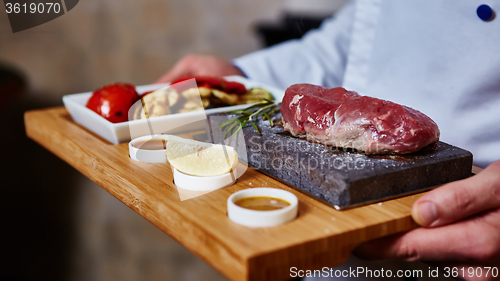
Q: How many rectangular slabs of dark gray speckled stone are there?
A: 1